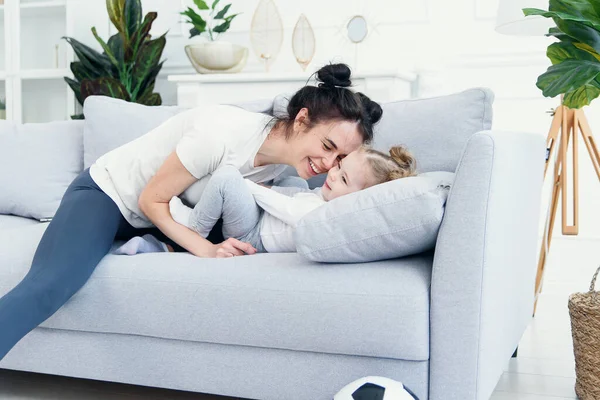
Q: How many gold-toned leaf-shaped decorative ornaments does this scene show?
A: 2